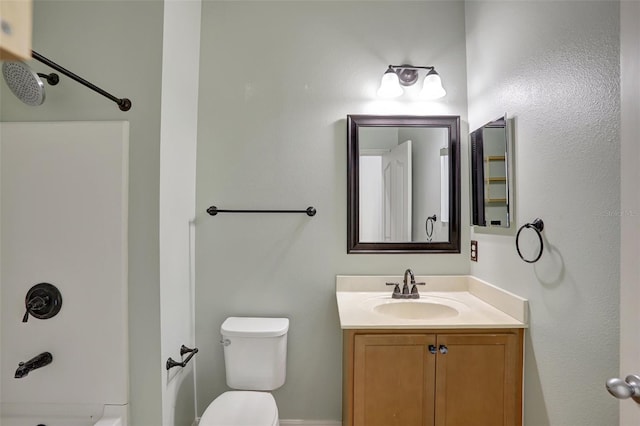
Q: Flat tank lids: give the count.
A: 1